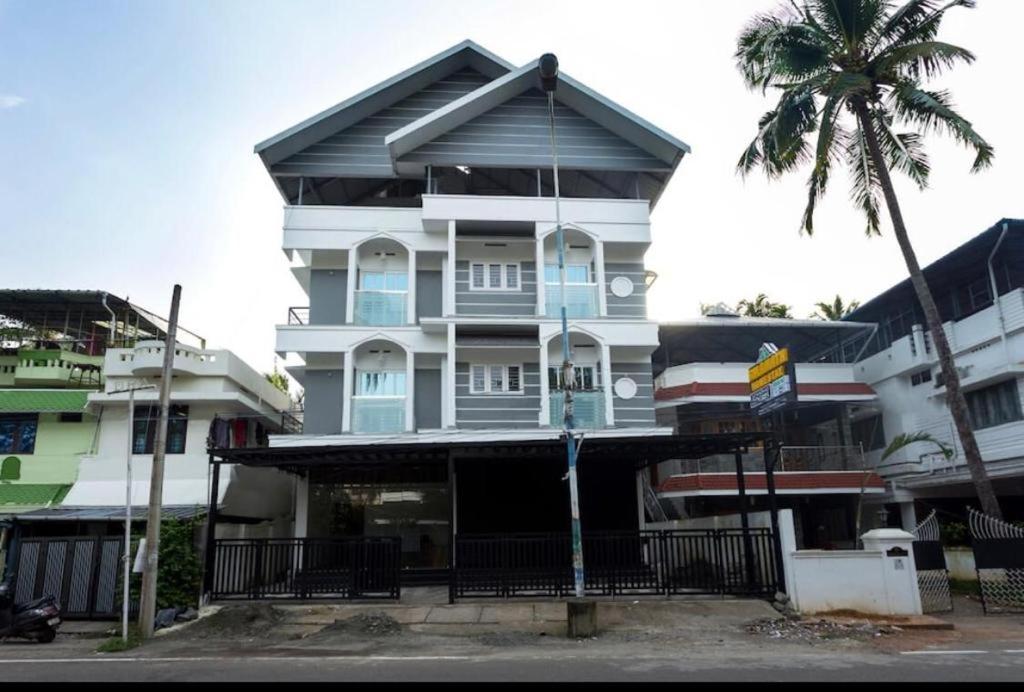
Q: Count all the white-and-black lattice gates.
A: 2